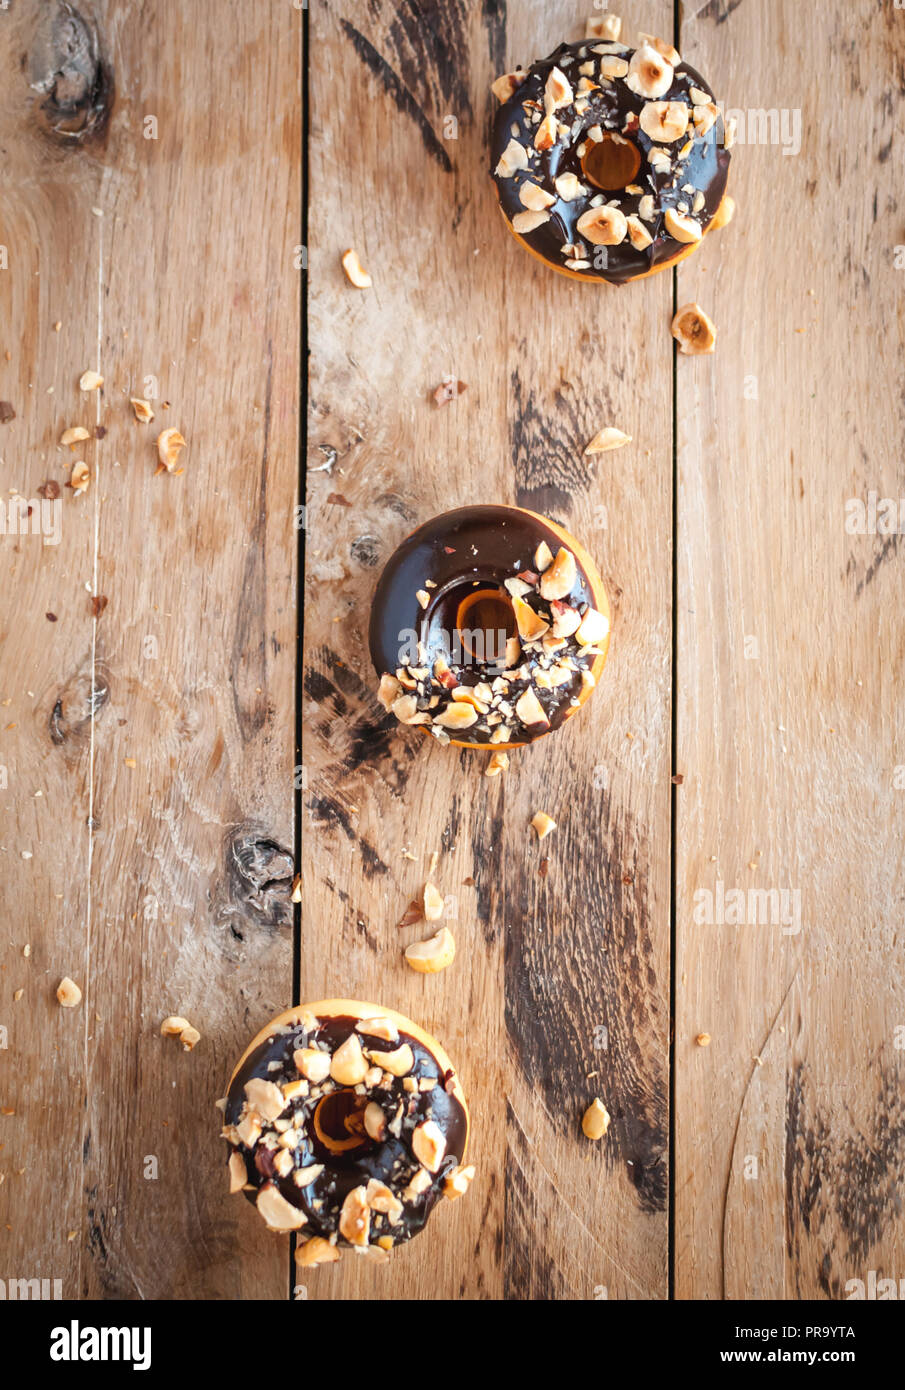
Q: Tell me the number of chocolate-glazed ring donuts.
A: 3